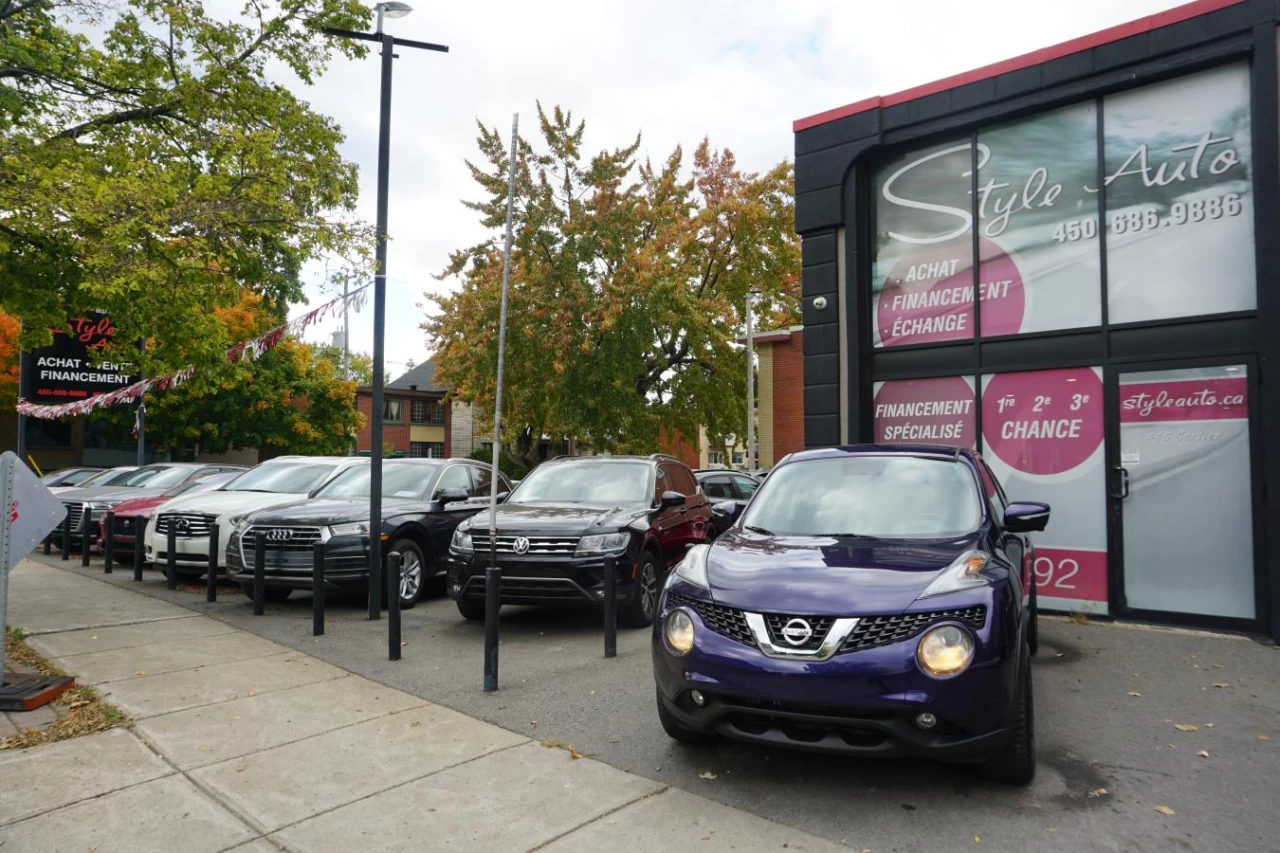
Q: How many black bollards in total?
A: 12